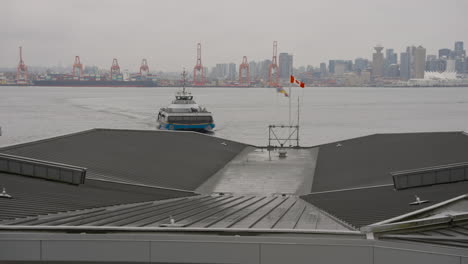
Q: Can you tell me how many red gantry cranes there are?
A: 7